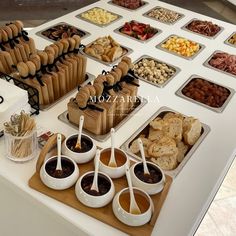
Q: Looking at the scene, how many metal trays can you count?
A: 15